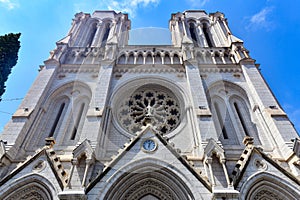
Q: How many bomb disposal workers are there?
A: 0